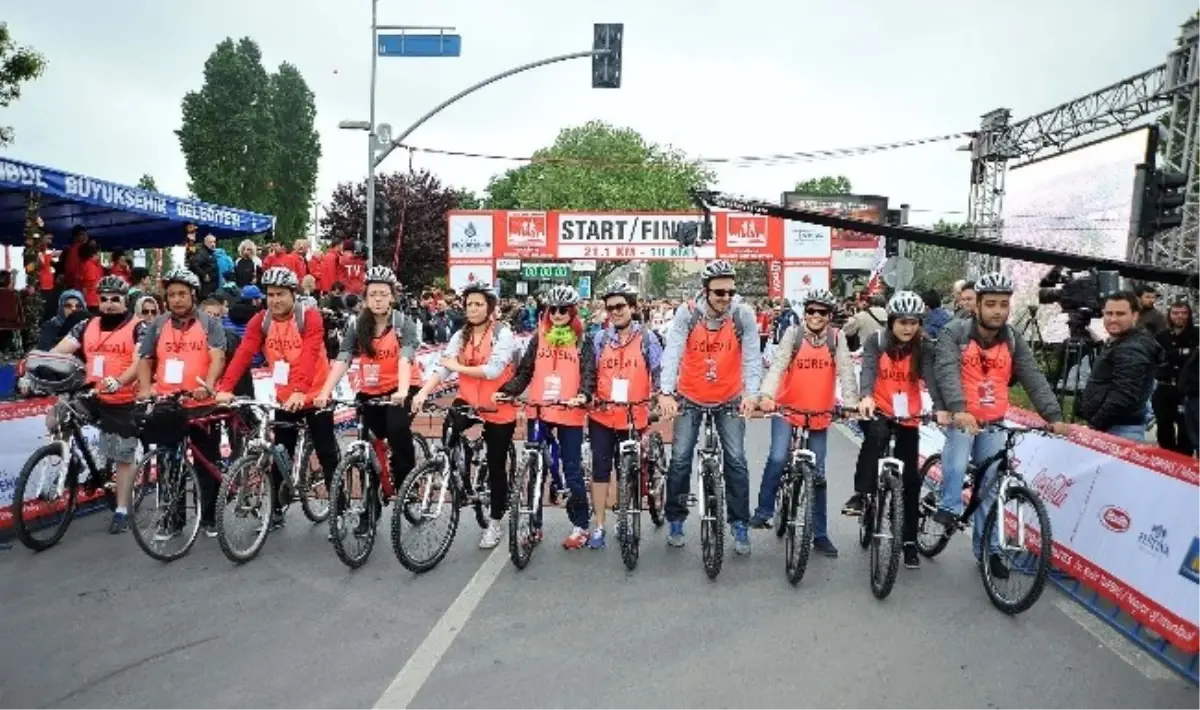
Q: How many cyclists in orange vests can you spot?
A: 11